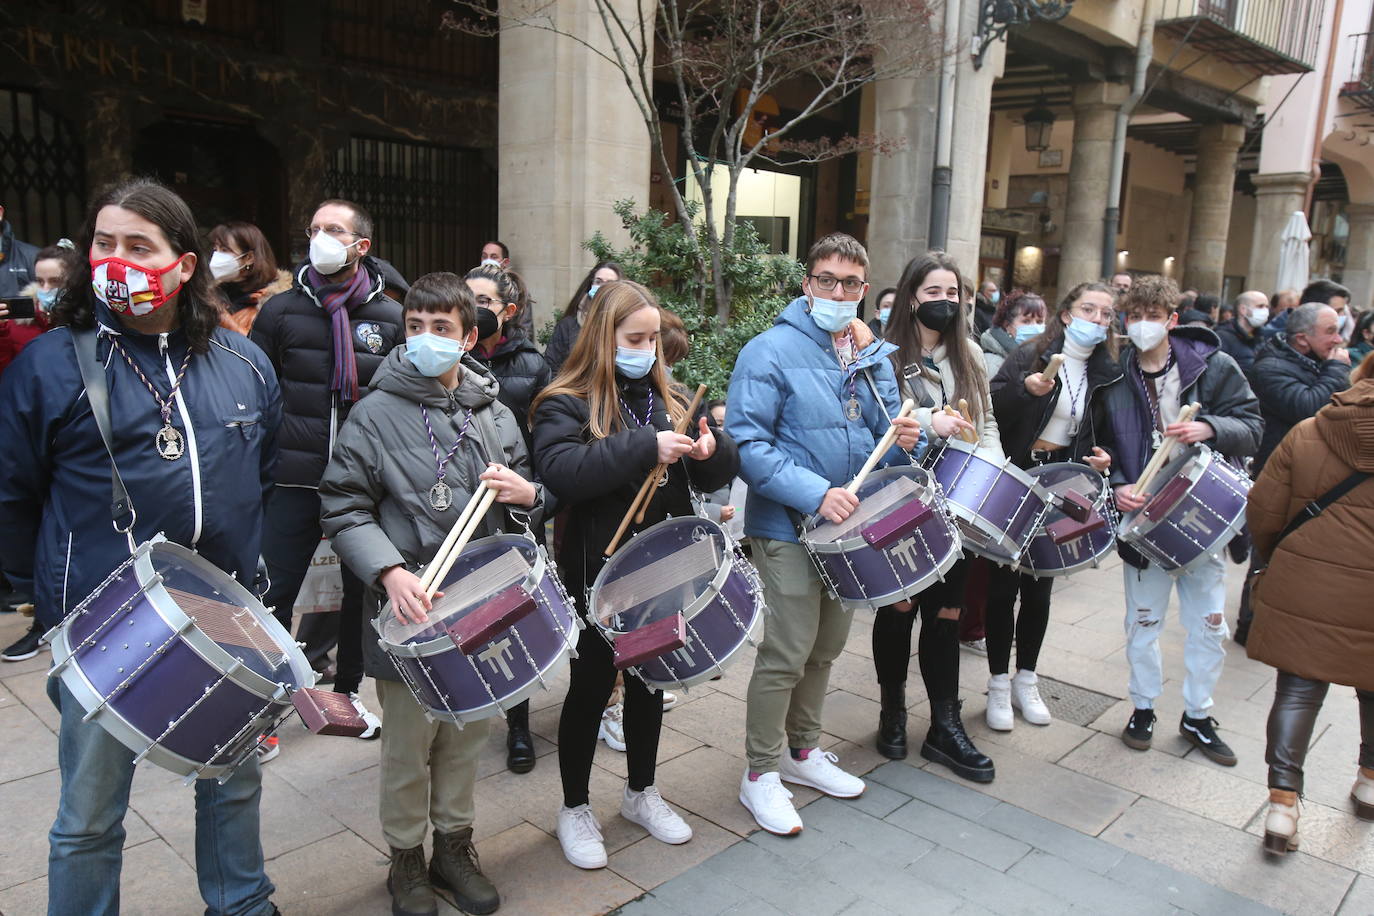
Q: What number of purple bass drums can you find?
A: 7